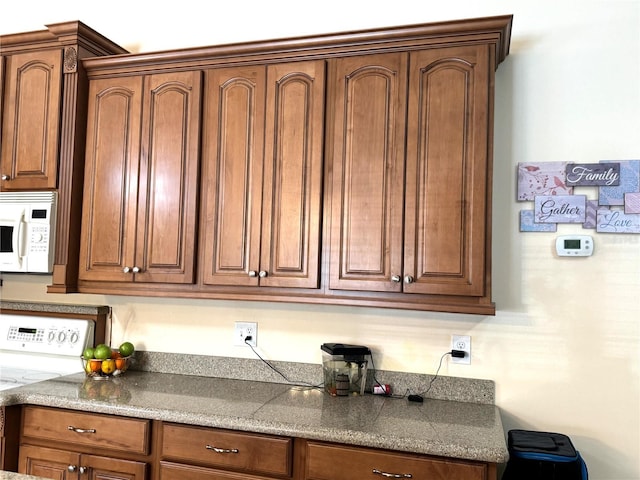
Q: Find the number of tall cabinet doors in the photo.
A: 6